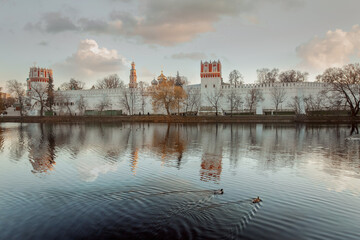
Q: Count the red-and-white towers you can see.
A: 2